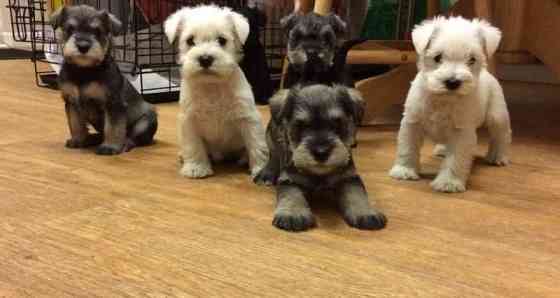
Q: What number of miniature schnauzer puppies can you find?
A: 5